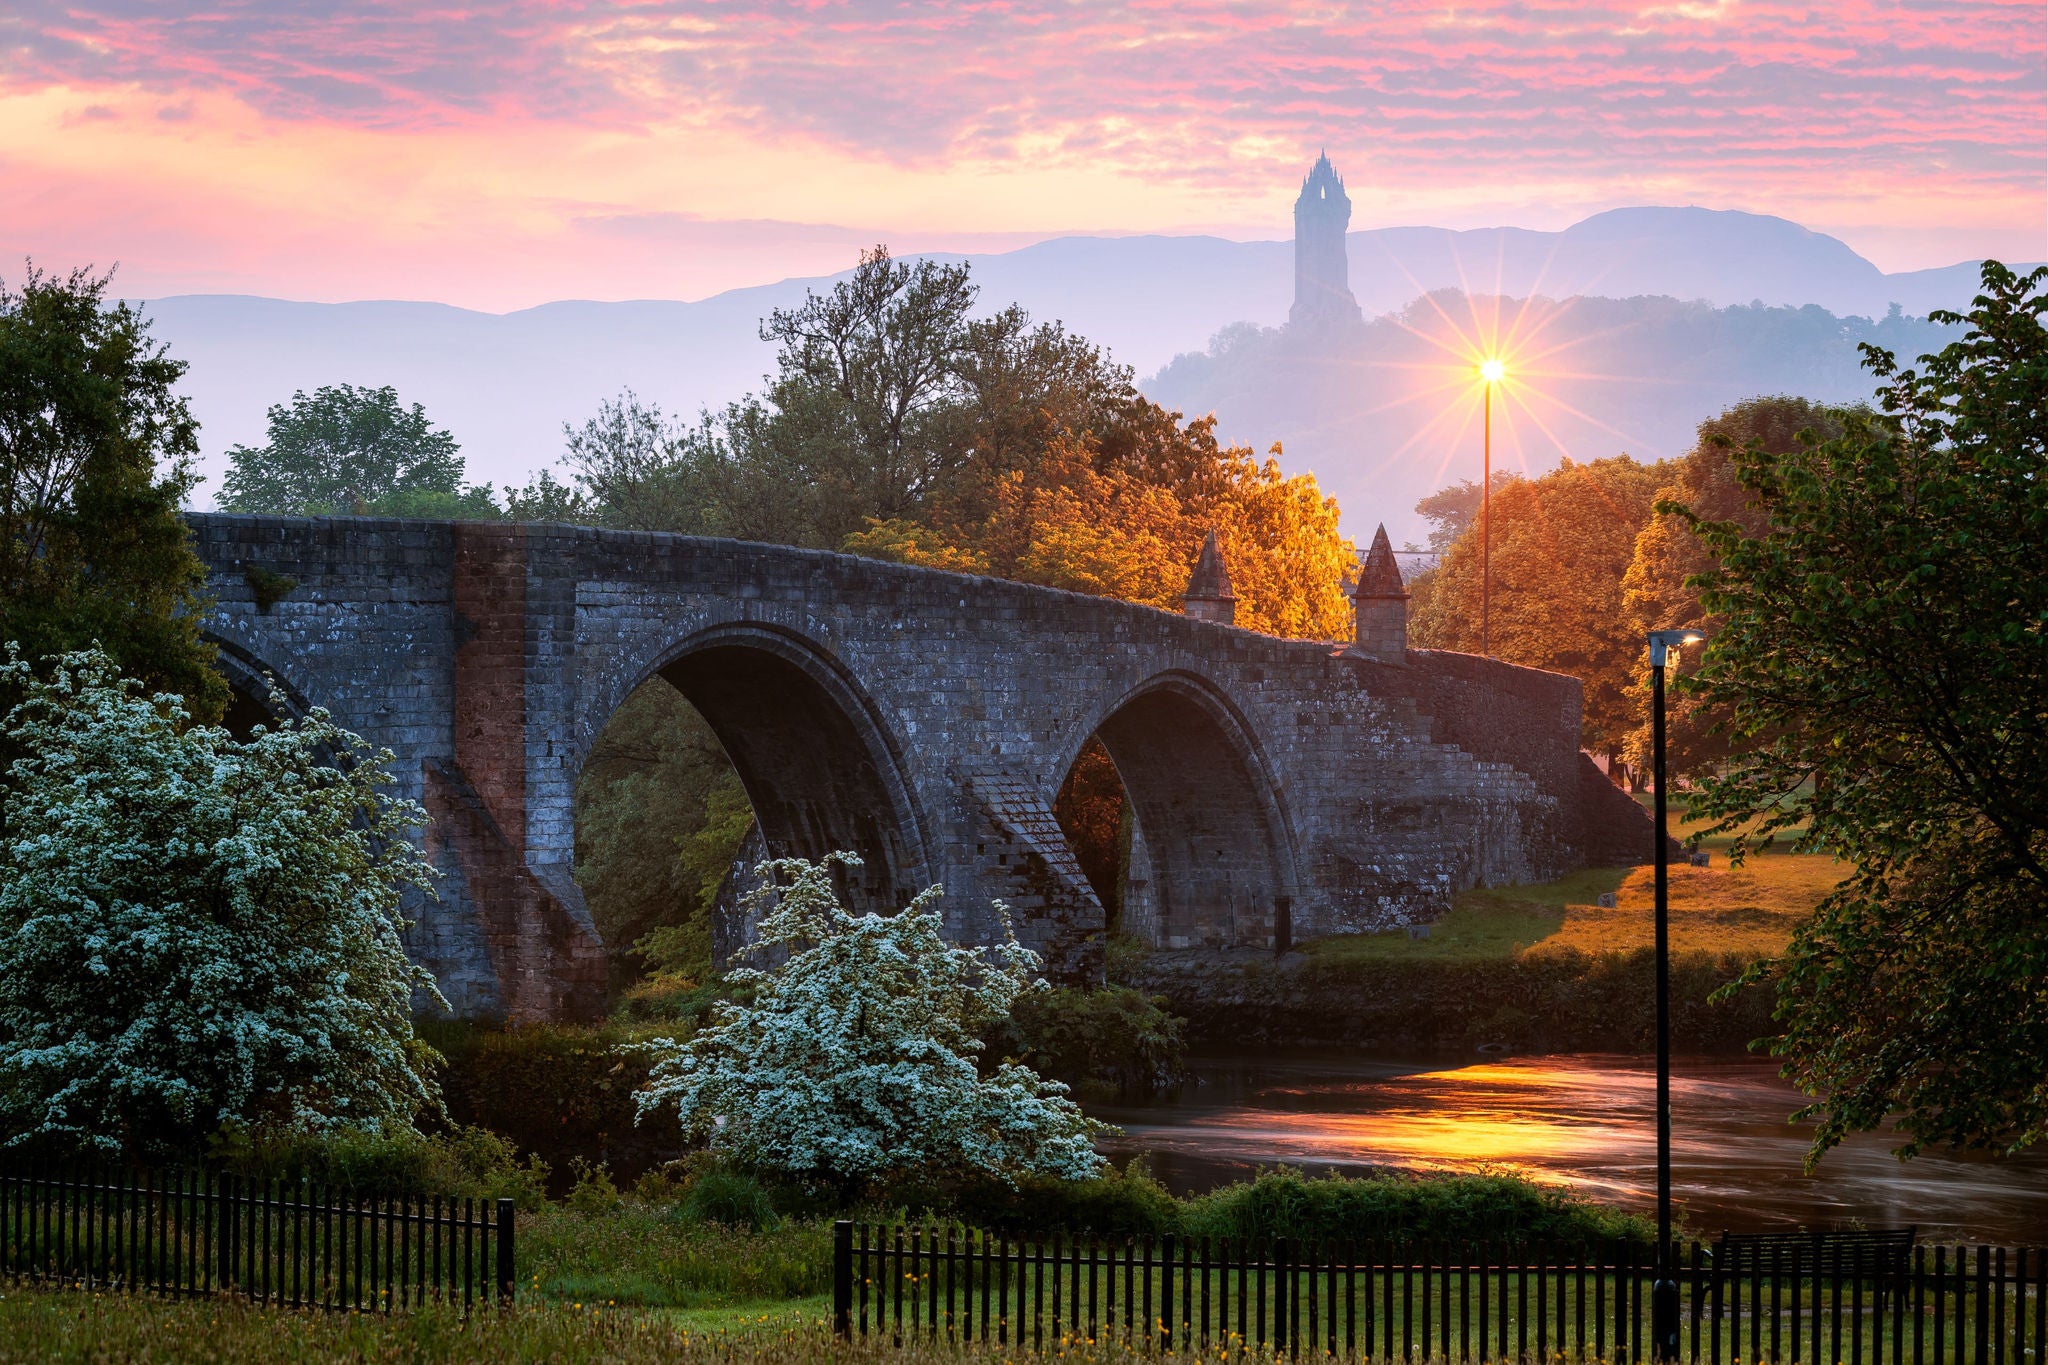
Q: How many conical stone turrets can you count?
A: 2